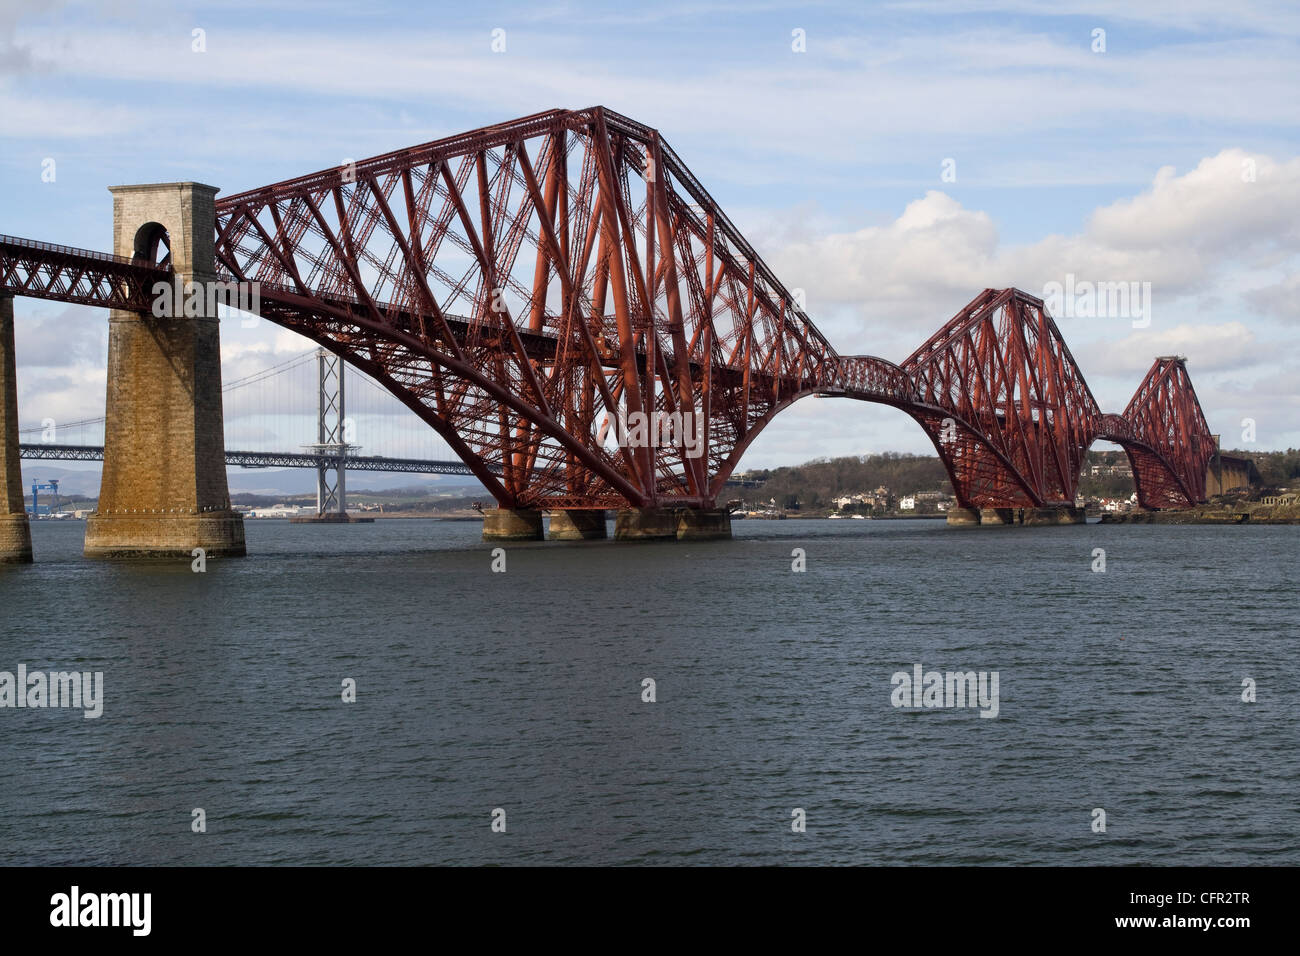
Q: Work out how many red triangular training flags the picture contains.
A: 0